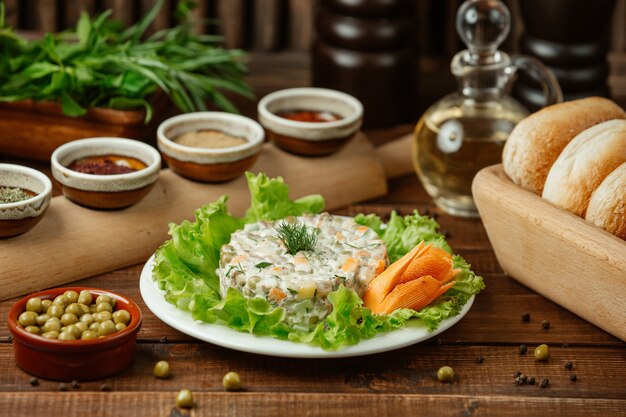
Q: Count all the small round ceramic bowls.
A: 5